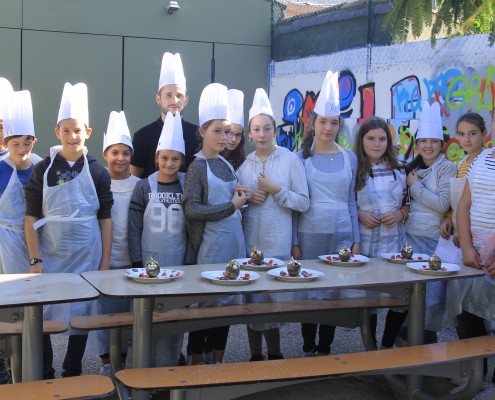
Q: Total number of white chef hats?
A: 11